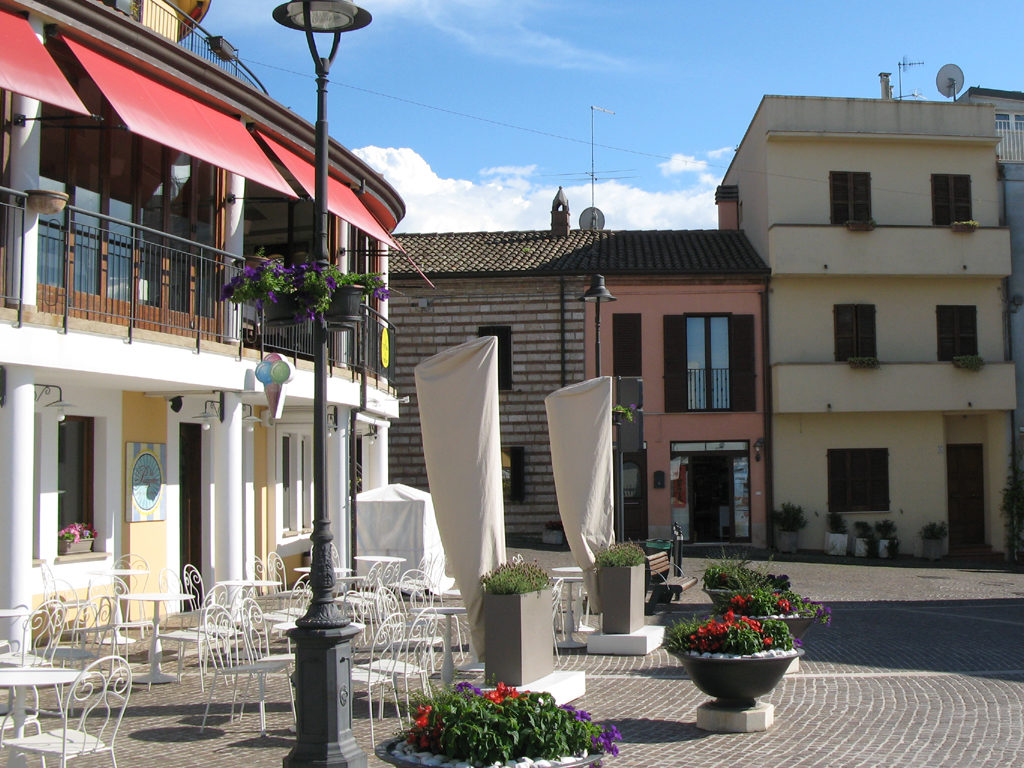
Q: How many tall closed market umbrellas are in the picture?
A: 2